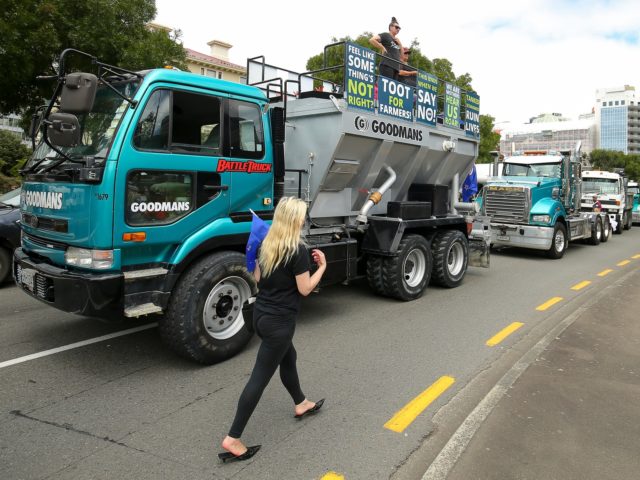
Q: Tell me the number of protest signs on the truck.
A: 5